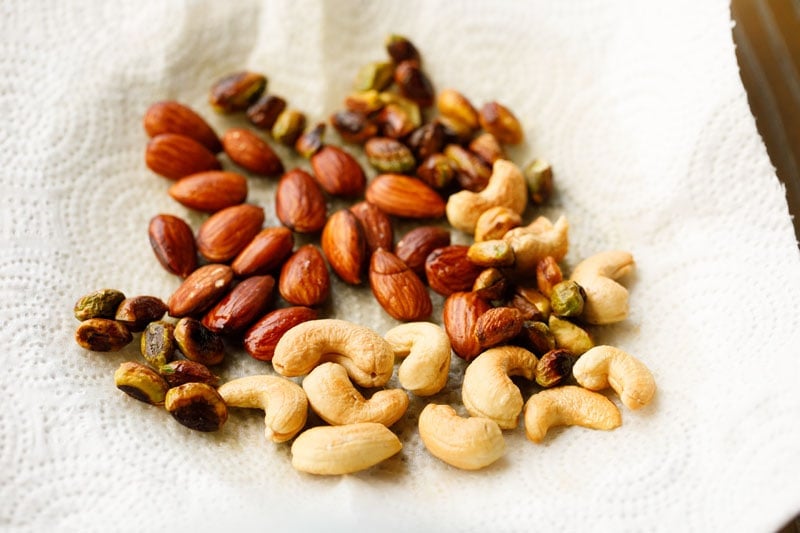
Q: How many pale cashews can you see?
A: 12